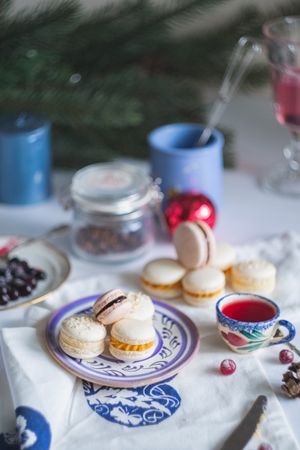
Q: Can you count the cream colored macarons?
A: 7